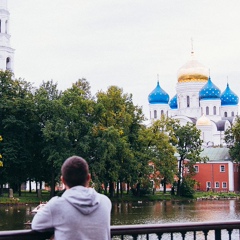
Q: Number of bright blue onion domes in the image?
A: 4